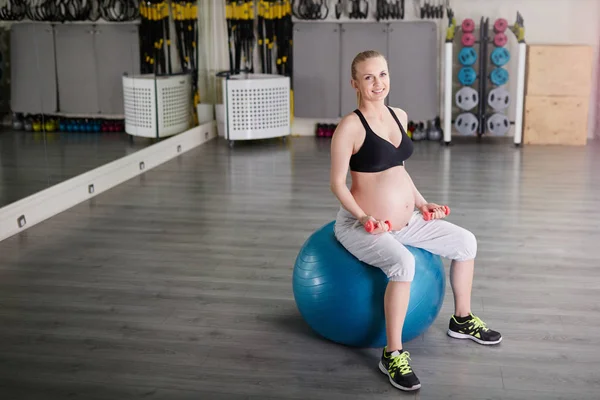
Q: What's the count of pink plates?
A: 4